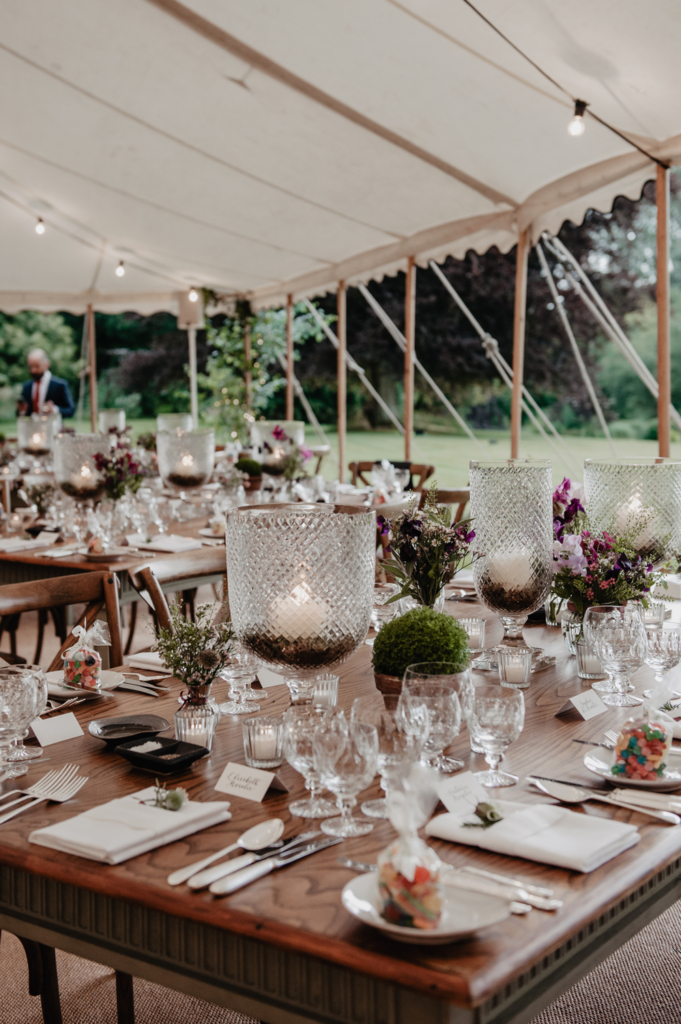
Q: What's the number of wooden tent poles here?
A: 7